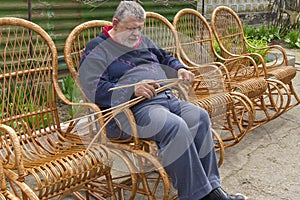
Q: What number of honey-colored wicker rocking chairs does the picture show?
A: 5